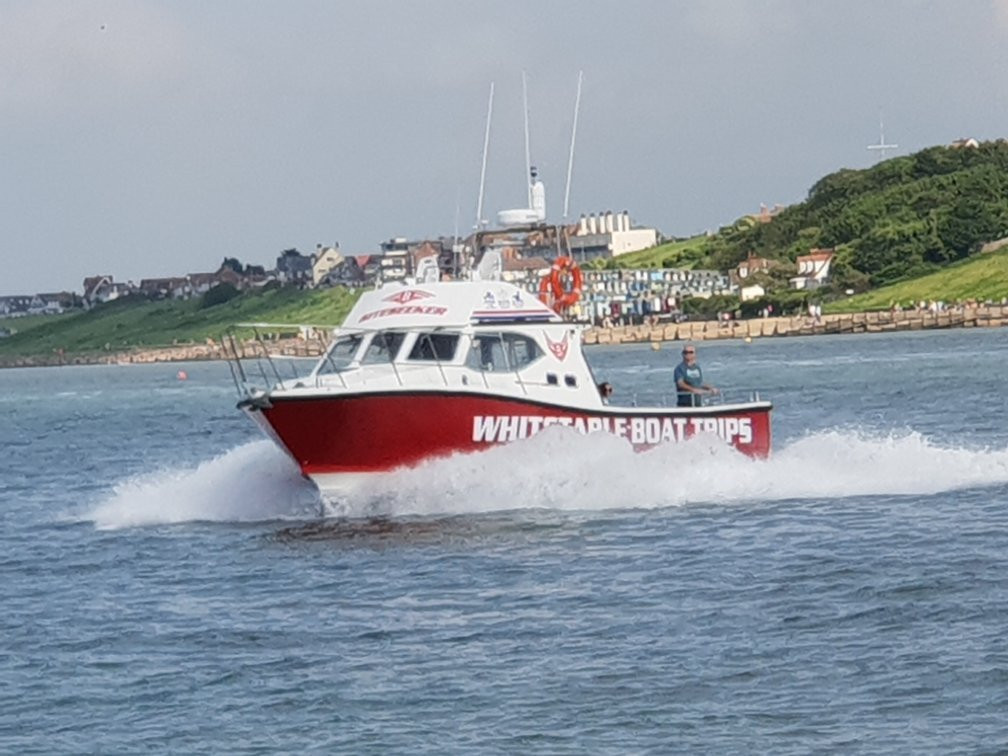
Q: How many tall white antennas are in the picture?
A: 3